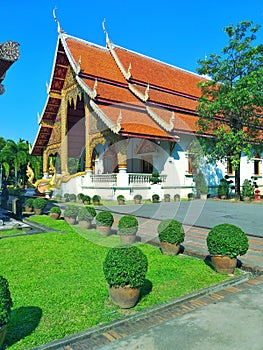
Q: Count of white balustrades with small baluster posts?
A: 2